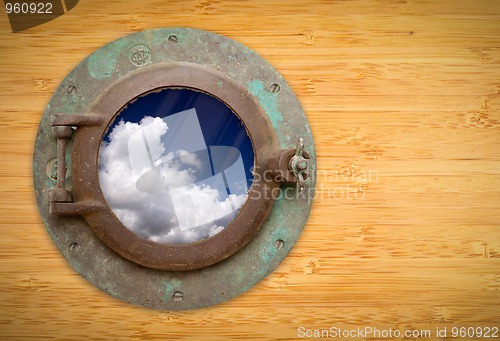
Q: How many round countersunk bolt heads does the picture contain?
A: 6